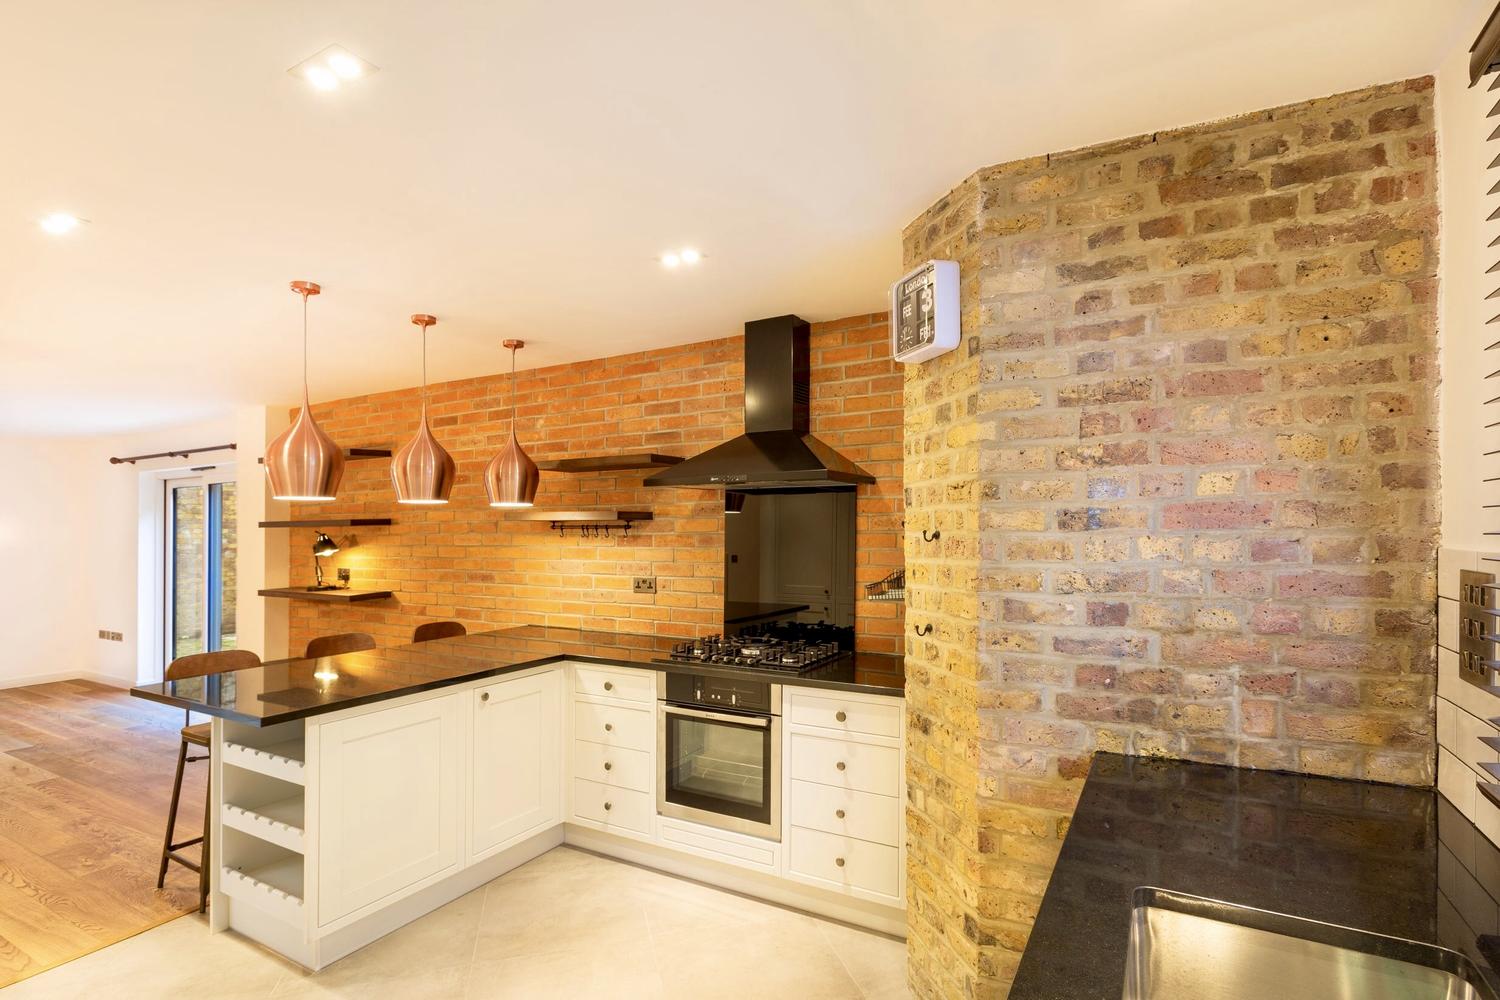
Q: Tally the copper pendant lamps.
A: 3